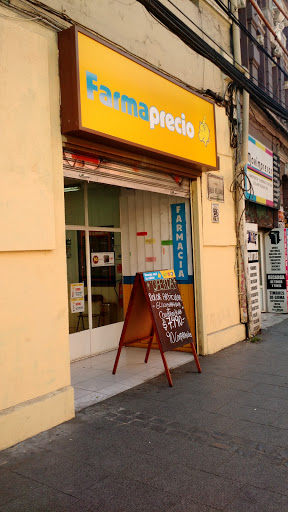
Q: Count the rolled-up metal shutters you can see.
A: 1